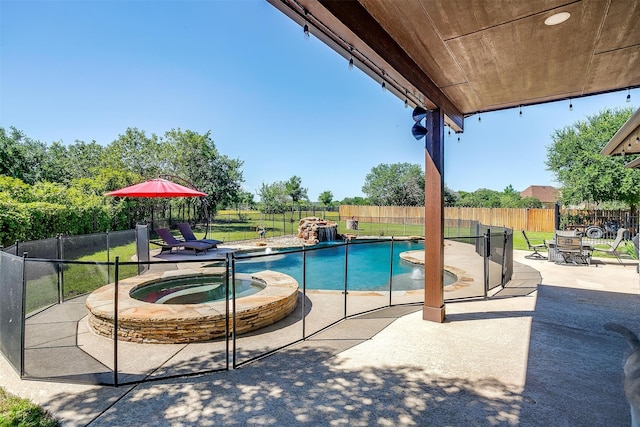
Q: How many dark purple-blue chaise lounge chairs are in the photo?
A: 2